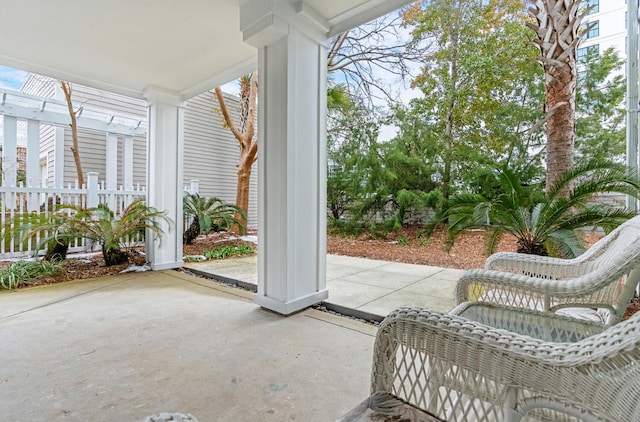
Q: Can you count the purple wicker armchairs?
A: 0